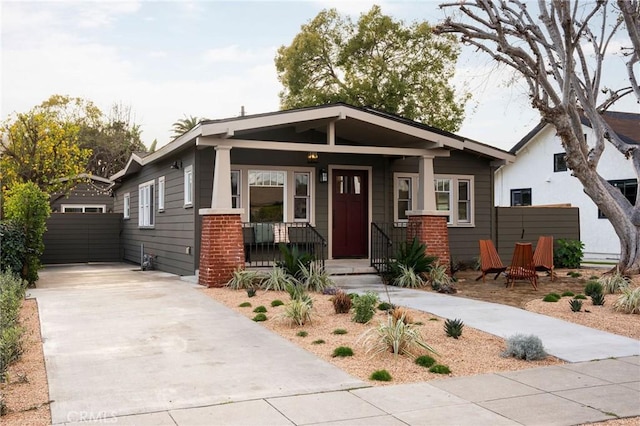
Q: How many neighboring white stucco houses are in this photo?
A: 1